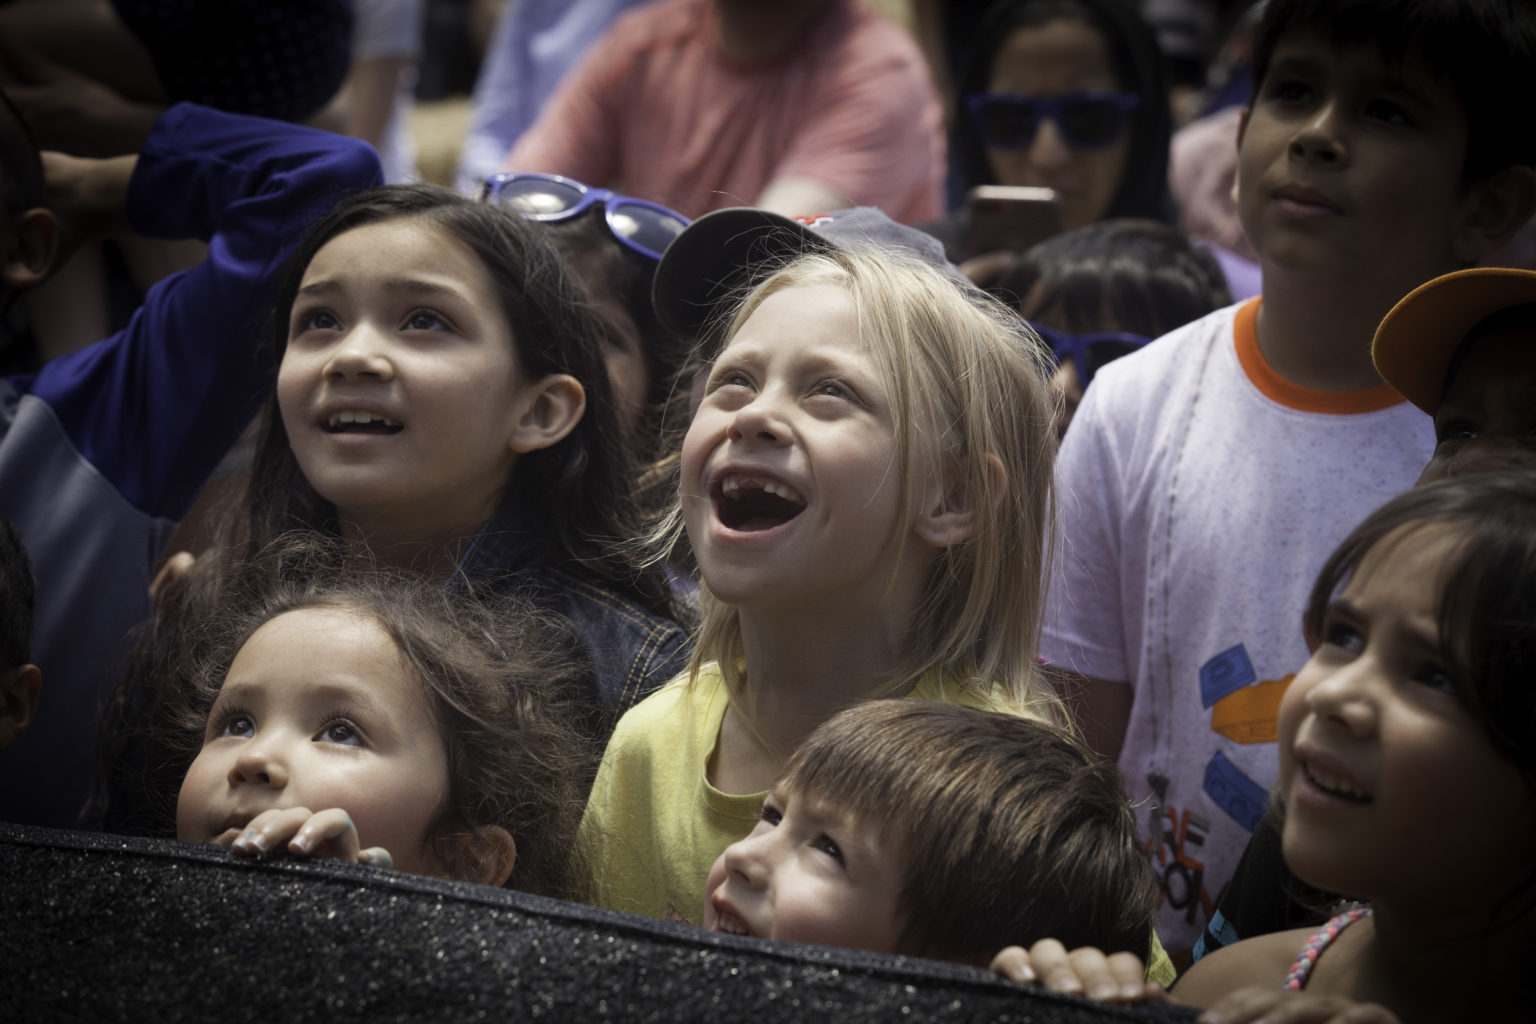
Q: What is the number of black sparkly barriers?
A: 1